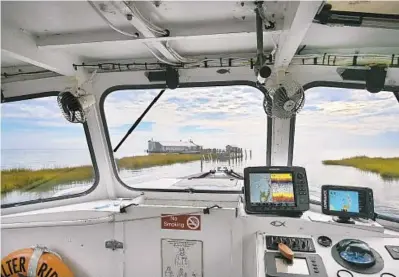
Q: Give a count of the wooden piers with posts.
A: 1